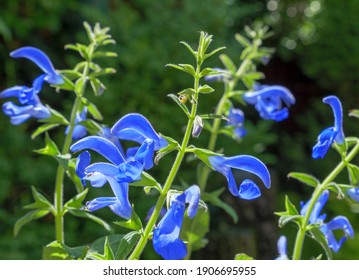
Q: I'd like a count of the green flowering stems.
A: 4